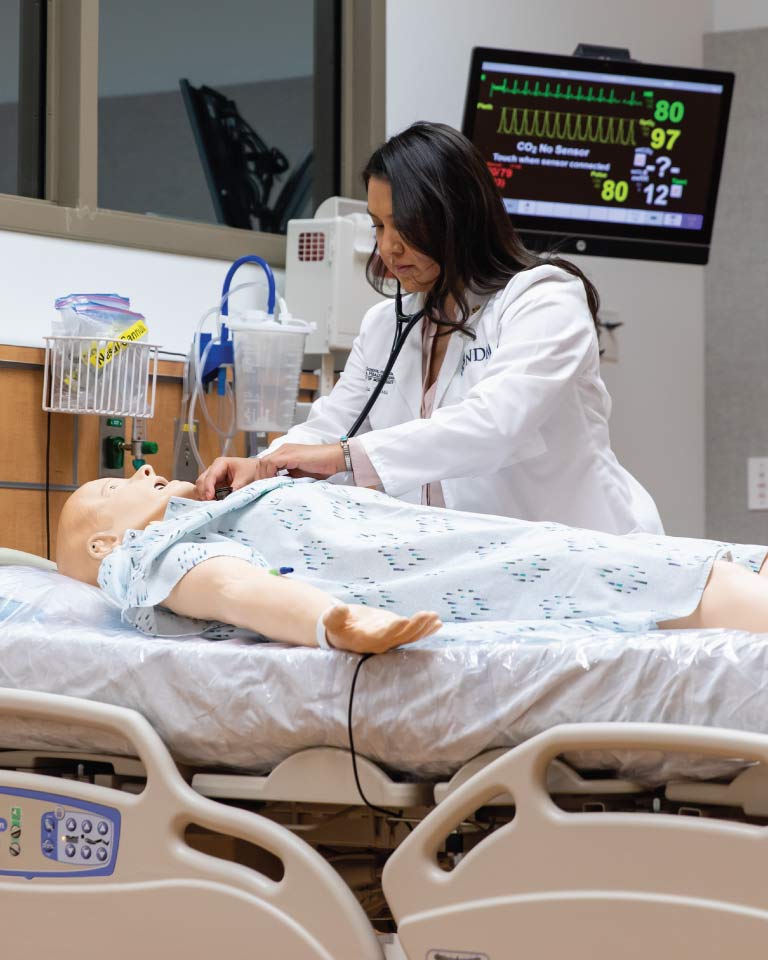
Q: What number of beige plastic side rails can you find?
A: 2